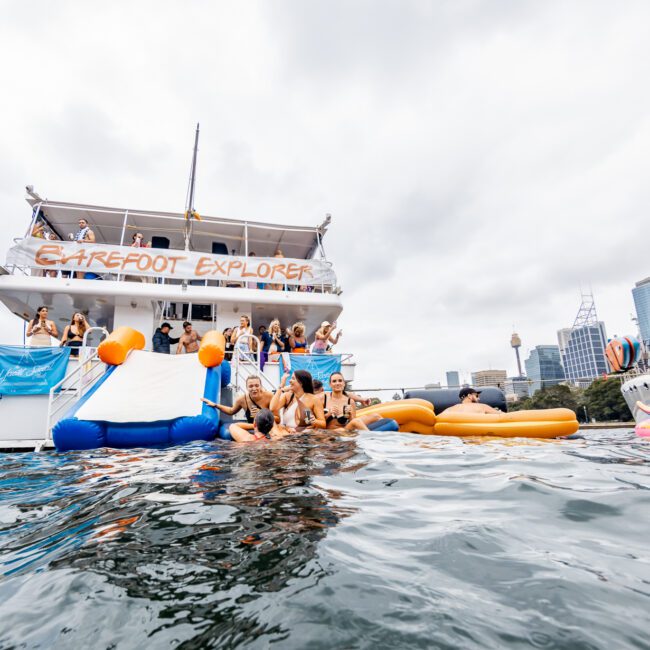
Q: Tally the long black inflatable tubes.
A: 1